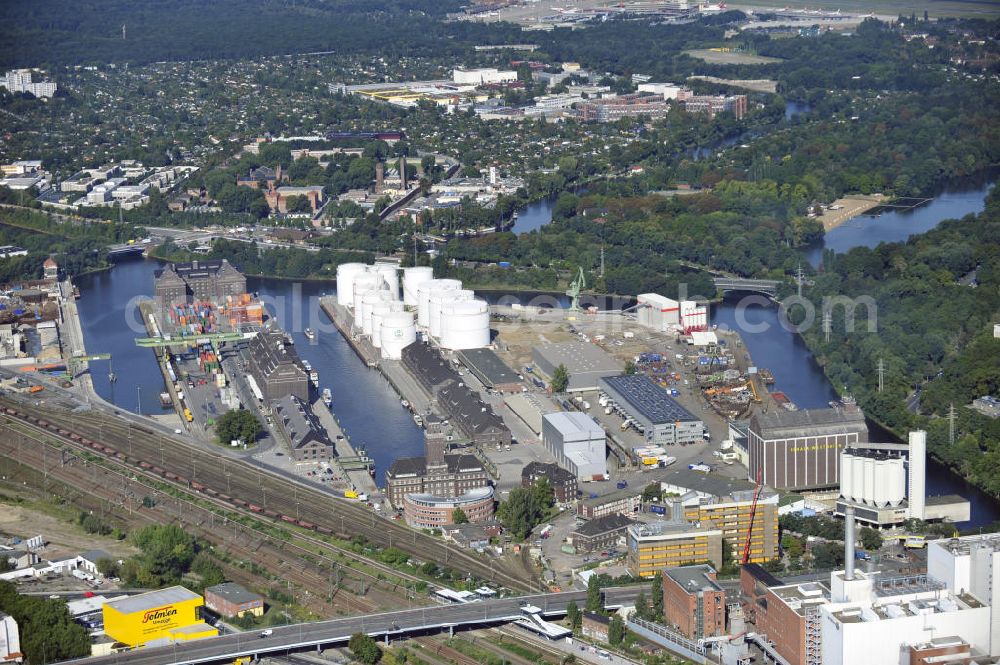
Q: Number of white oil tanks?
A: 10